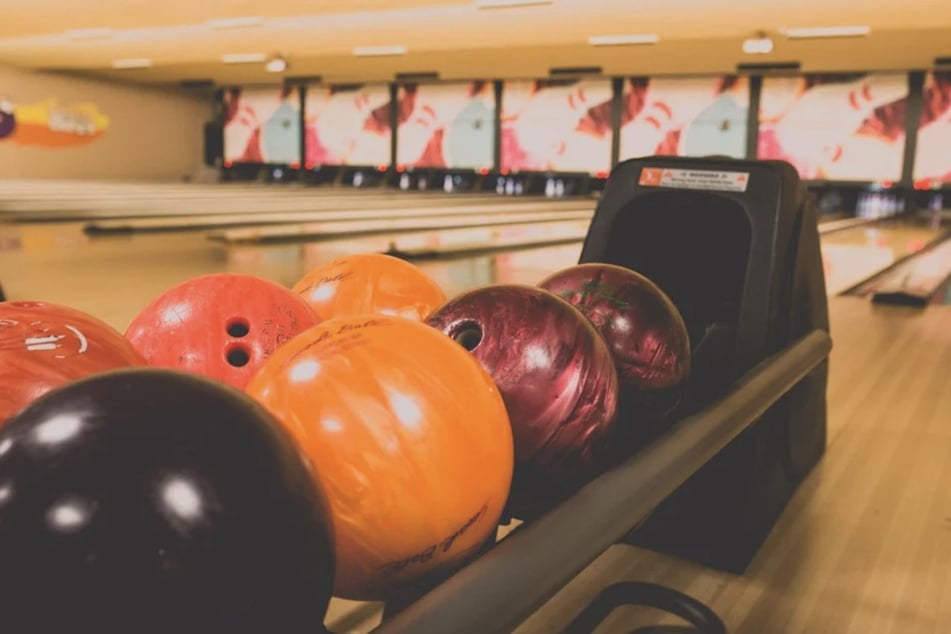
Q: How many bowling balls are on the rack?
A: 7